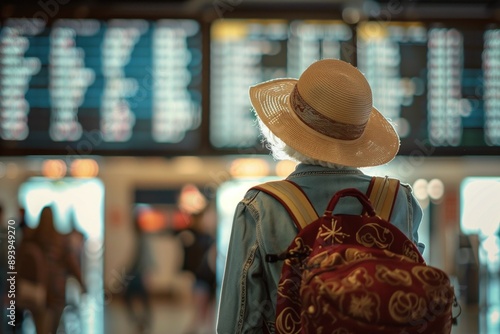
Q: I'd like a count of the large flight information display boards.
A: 3